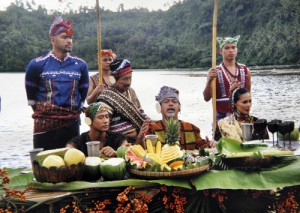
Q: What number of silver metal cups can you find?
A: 4